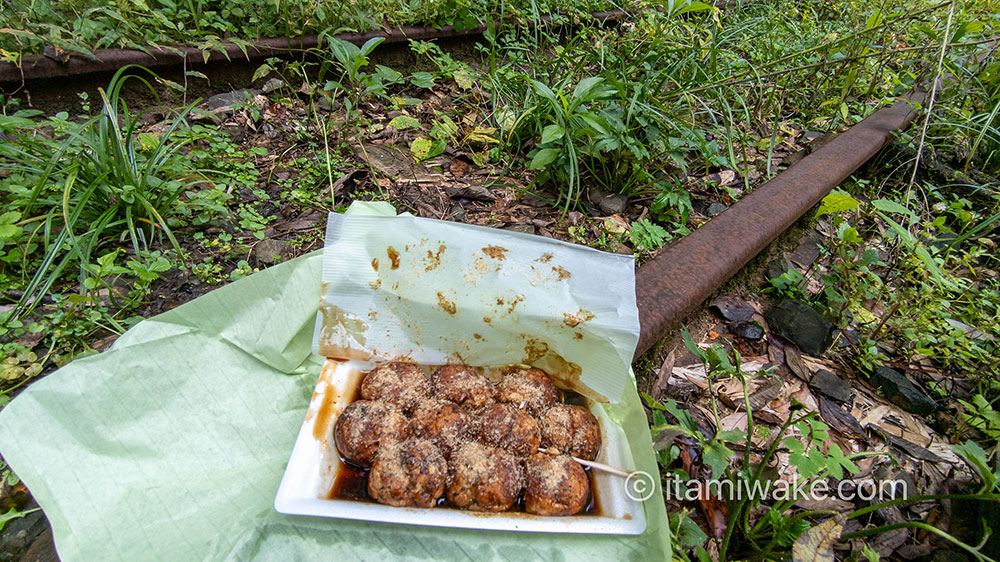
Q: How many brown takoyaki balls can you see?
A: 10